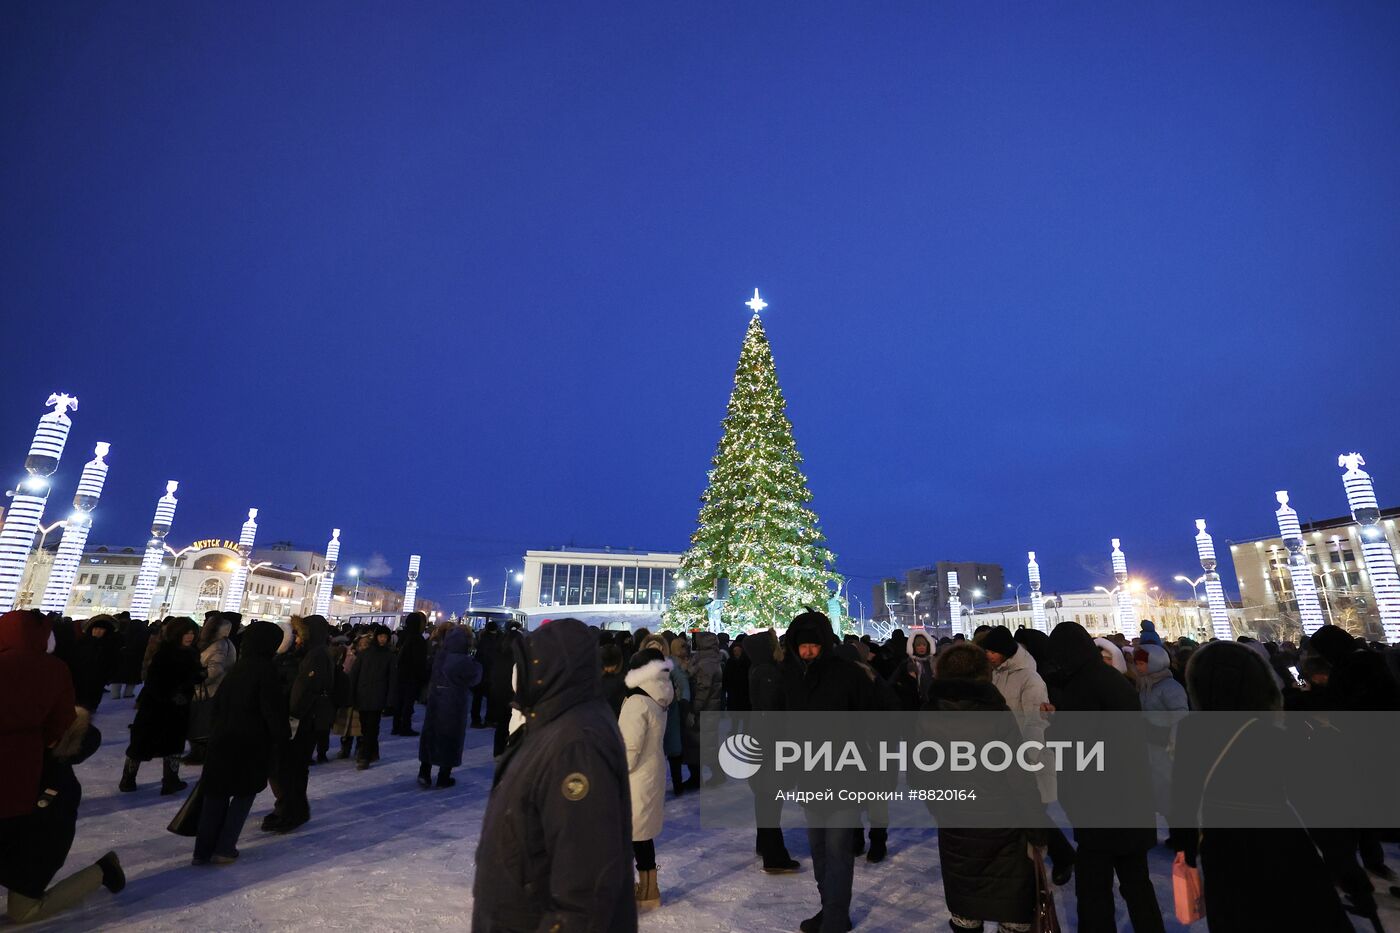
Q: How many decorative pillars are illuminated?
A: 12